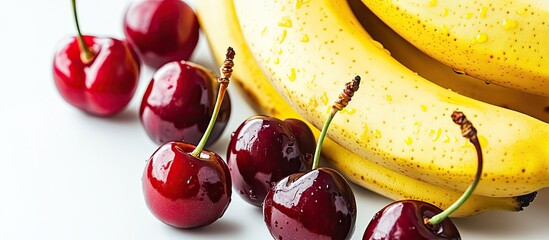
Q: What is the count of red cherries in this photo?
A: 7